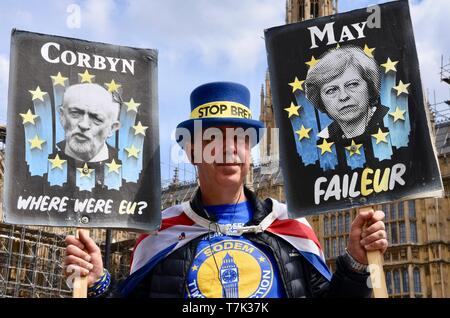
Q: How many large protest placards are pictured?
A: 2